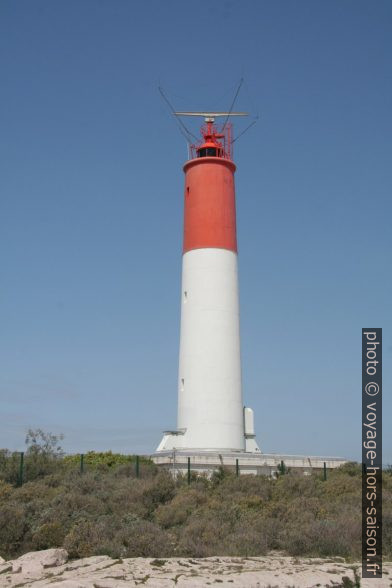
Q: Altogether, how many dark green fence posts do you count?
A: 7